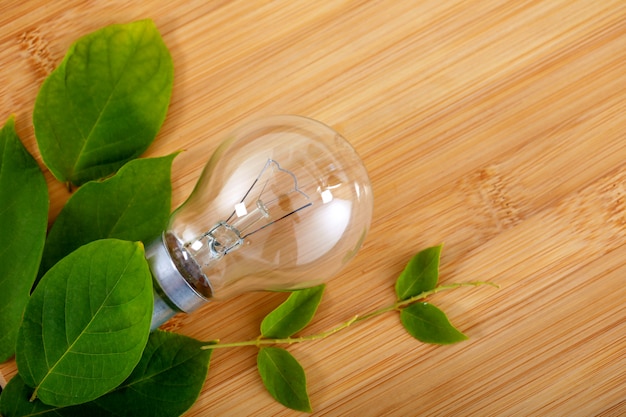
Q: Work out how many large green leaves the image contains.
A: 5